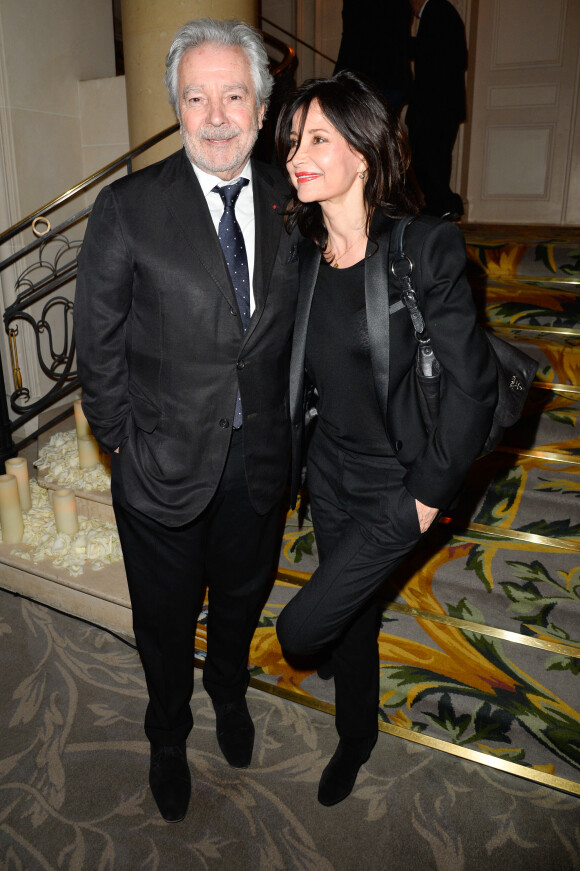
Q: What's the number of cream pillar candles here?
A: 5